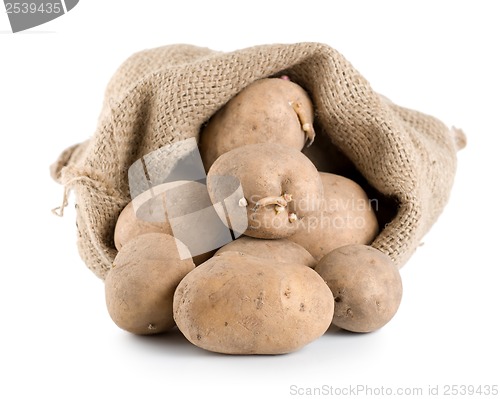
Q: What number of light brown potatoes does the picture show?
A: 8